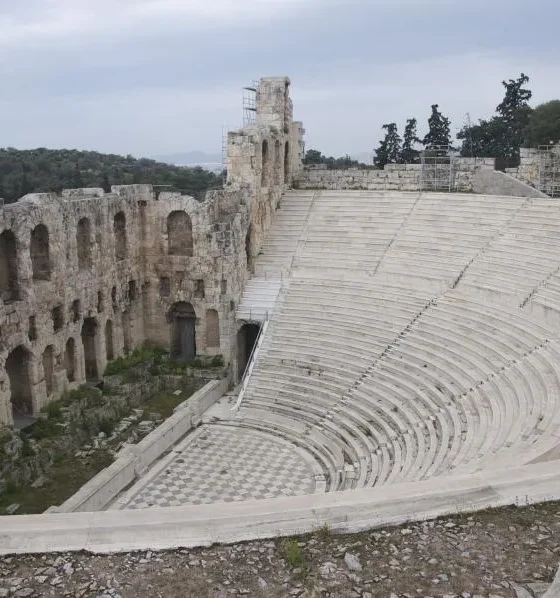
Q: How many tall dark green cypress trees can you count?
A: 4